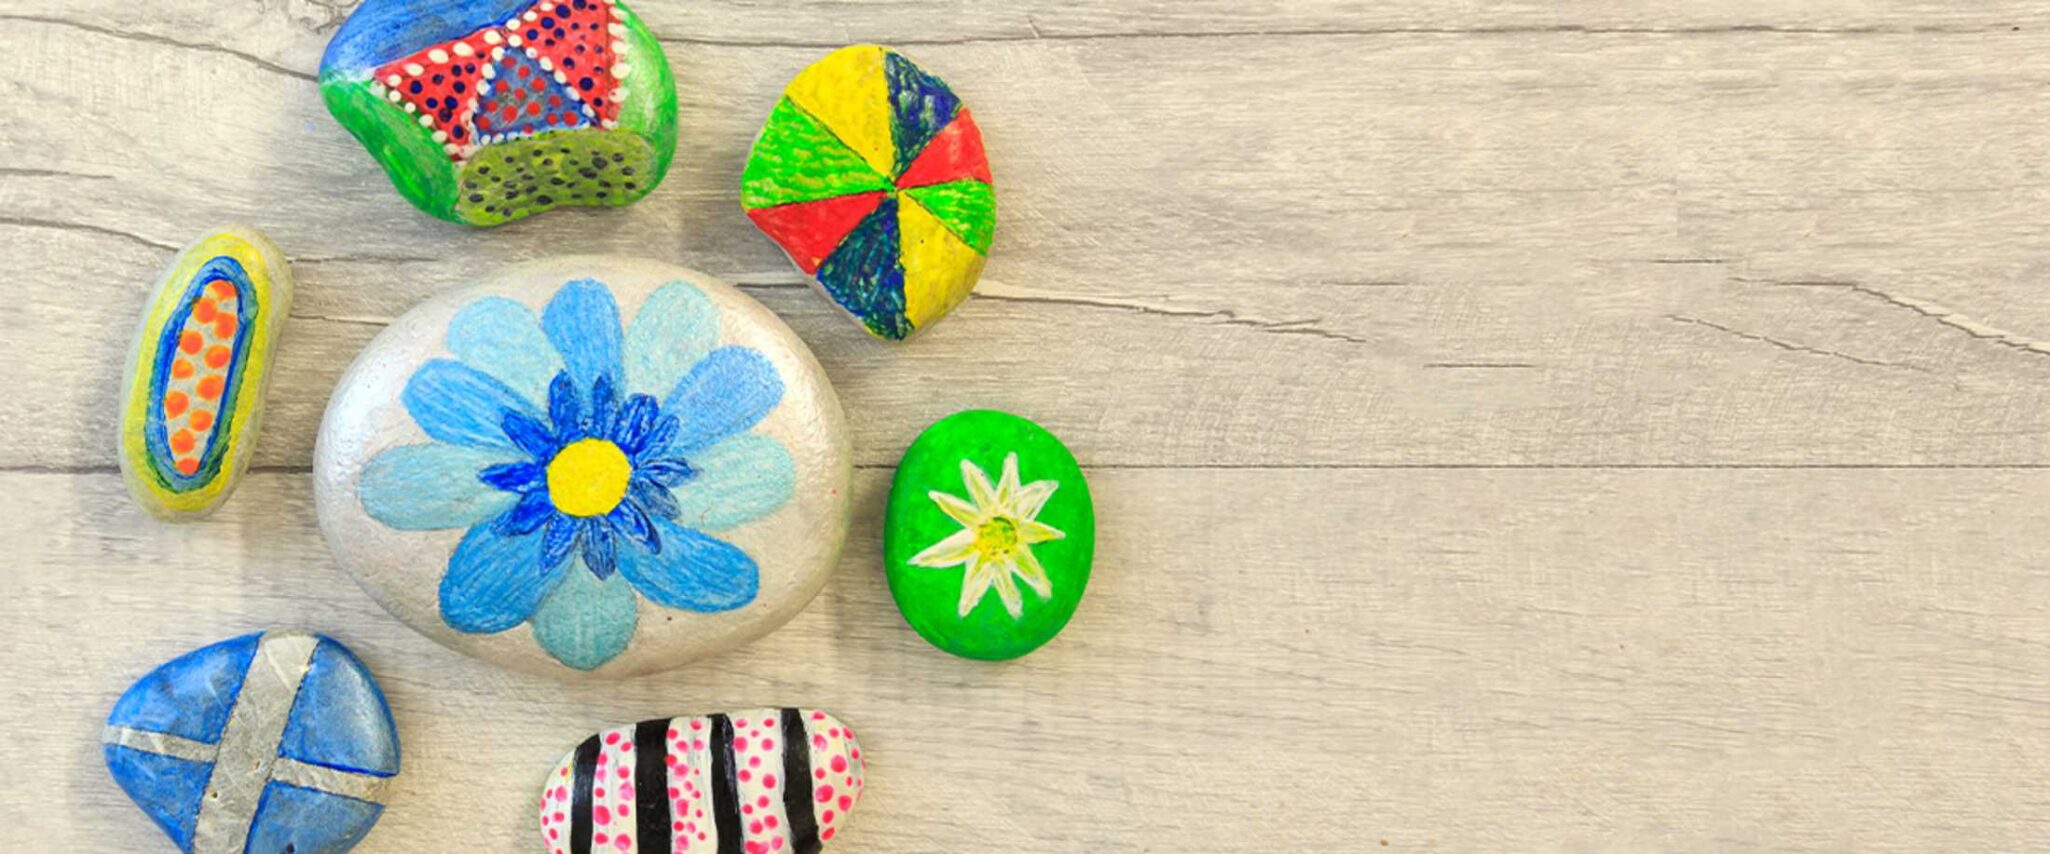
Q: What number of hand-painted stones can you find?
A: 7